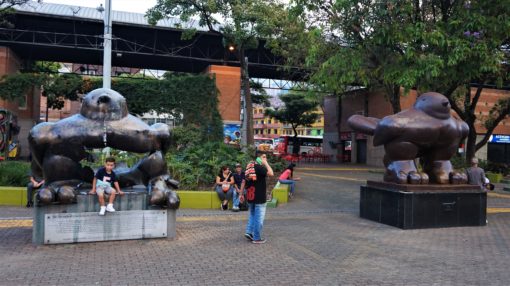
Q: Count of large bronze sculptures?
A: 2